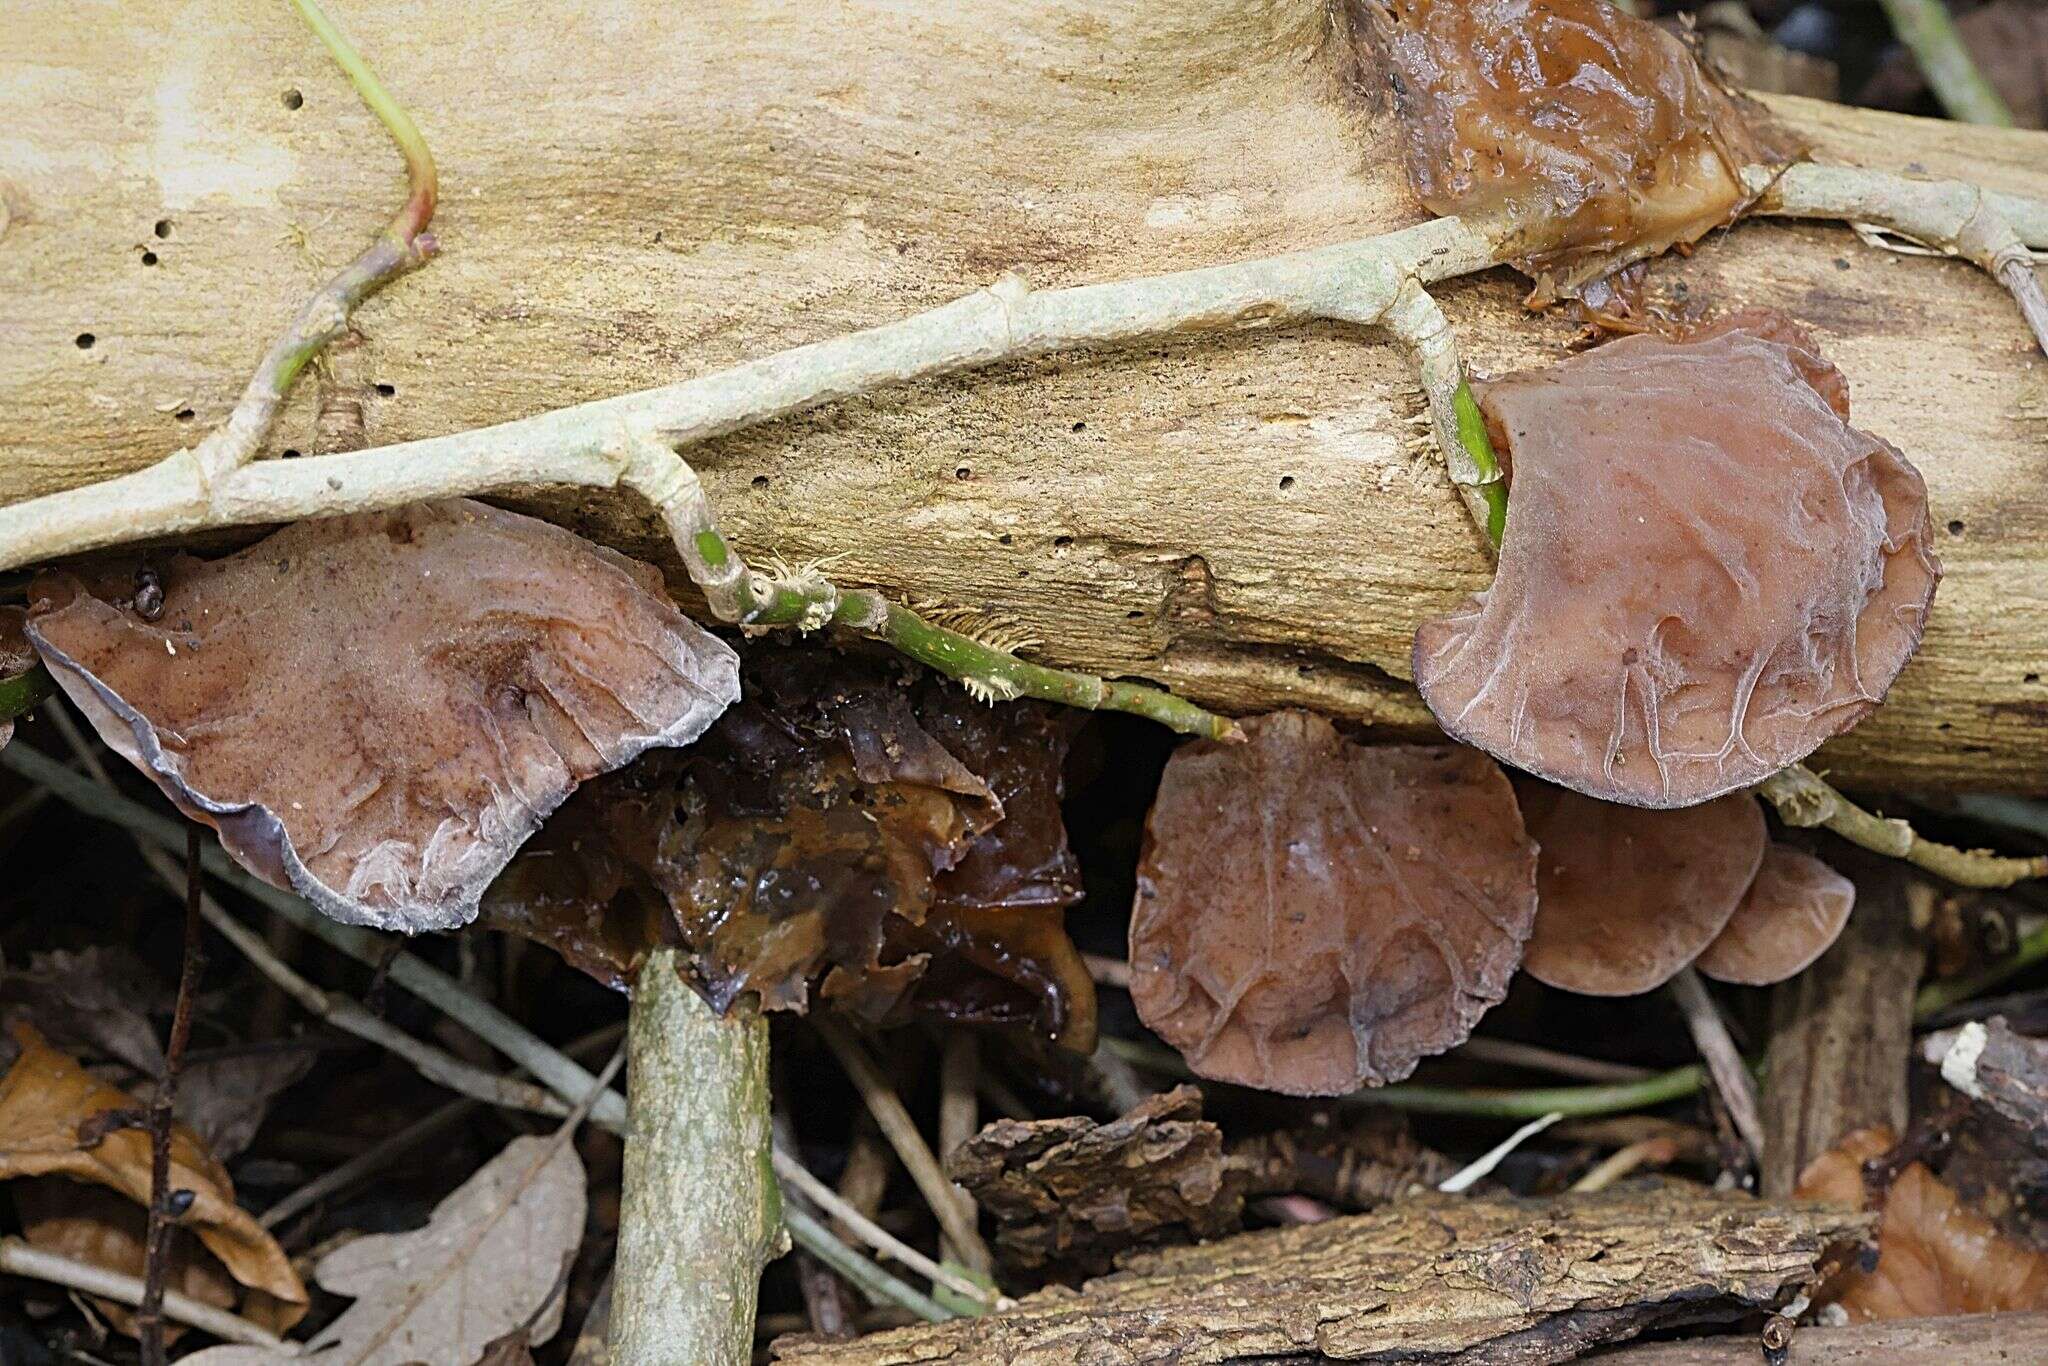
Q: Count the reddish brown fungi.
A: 5